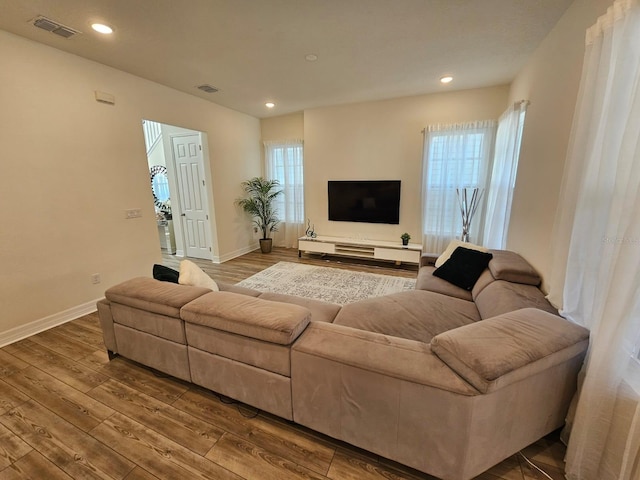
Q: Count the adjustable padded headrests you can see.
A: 4